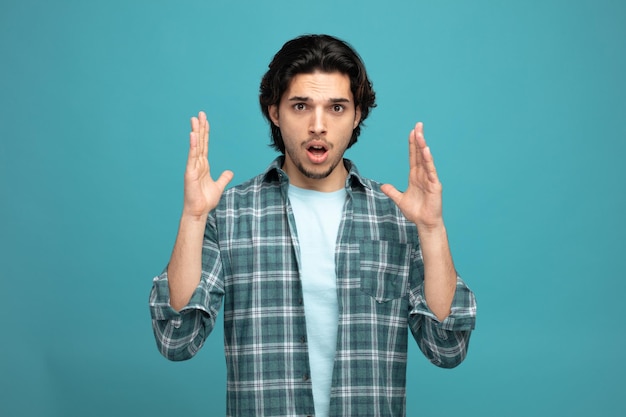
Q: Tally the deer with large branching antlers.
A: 0